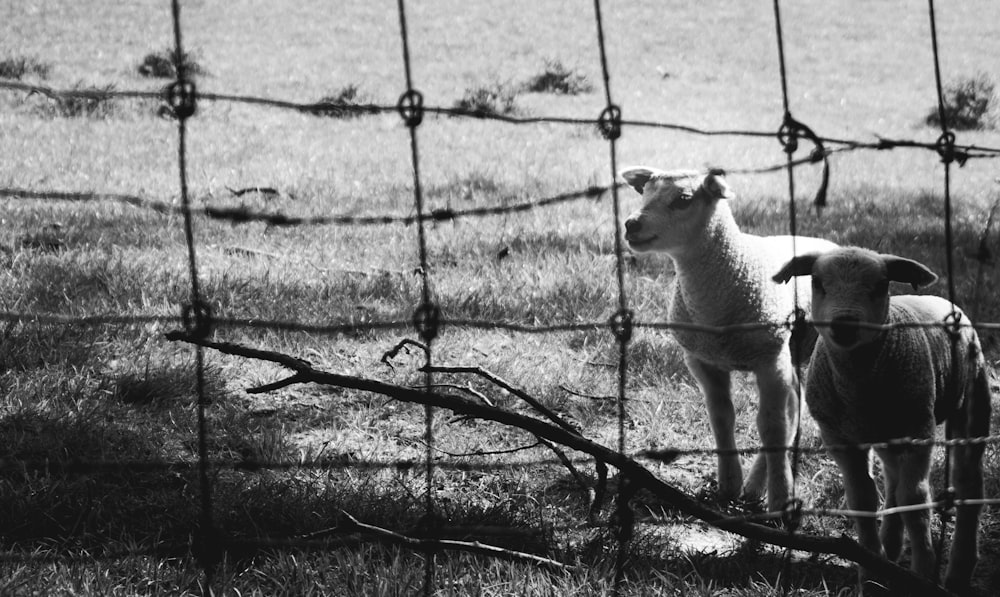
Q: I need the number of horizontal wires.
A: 5